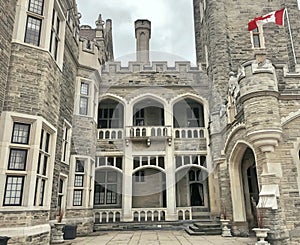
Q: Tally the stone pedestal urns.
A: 3